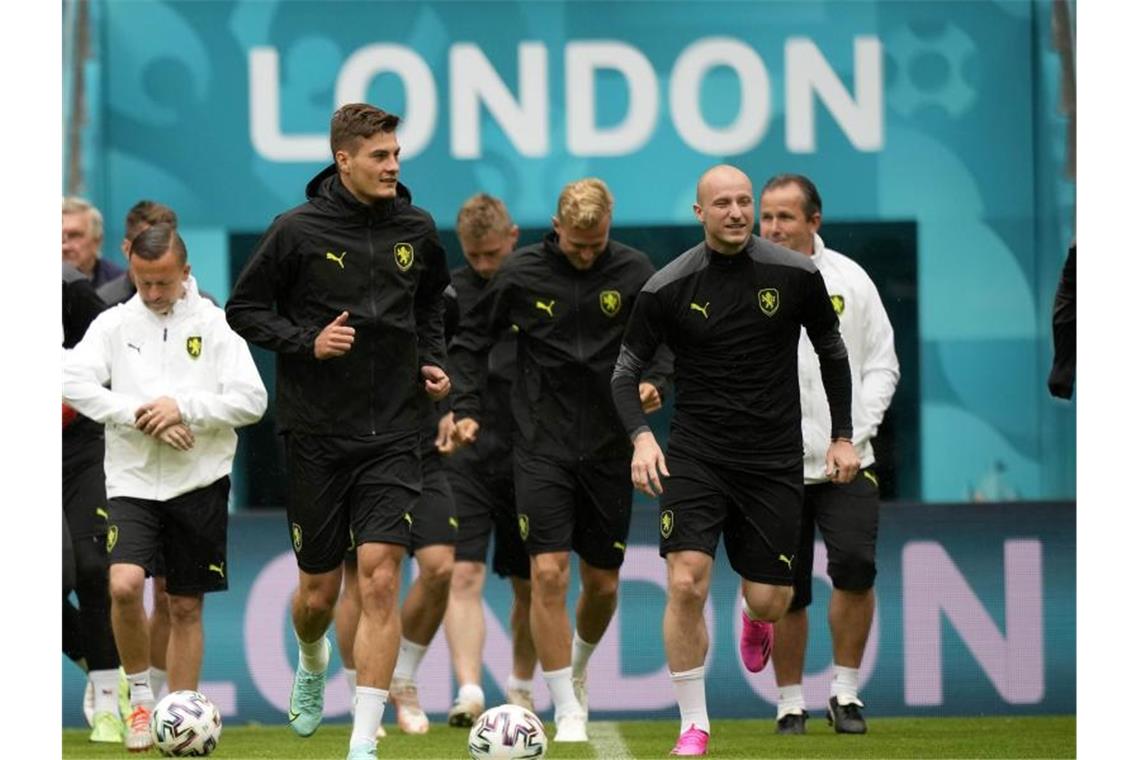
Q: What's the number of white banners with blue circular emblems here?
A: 0